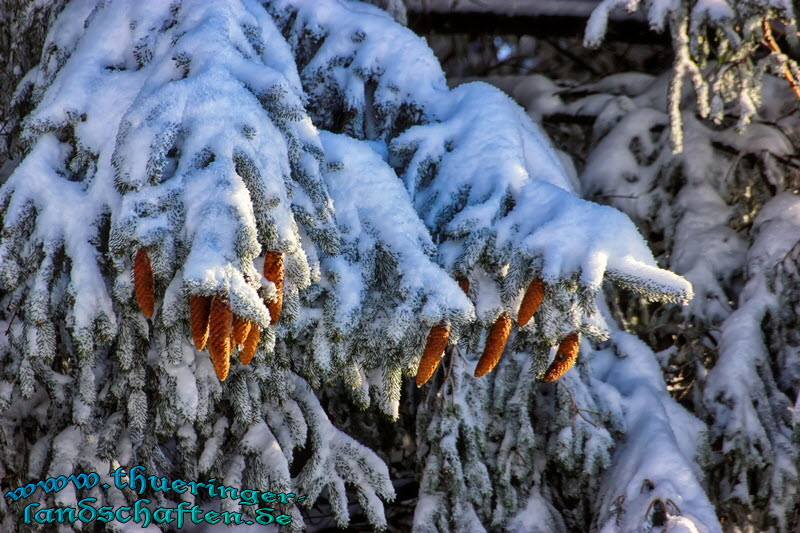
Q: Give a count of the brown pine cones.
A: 11